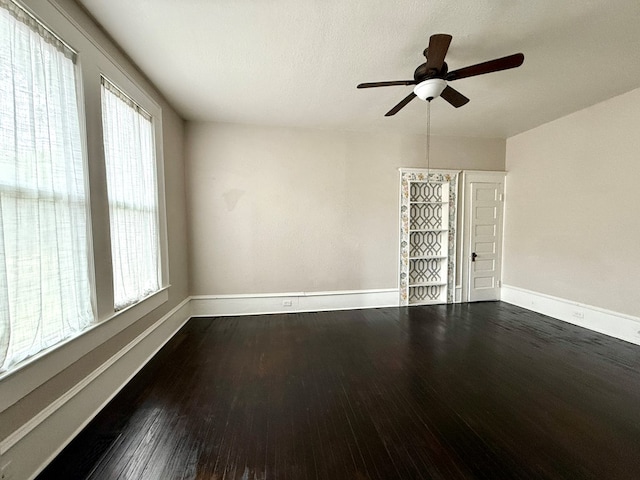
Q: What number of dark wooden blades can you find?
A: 5